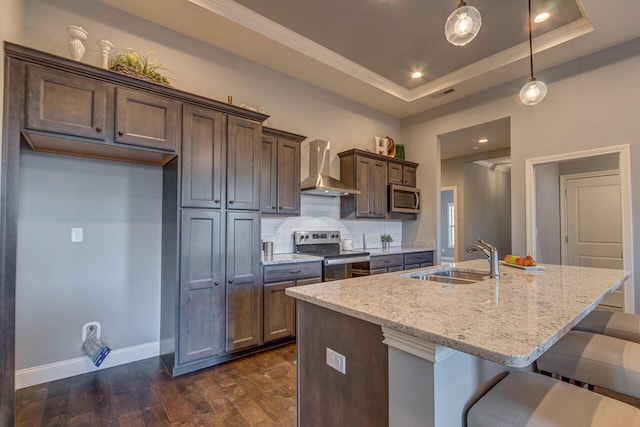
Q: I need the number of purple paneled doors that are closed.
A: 0